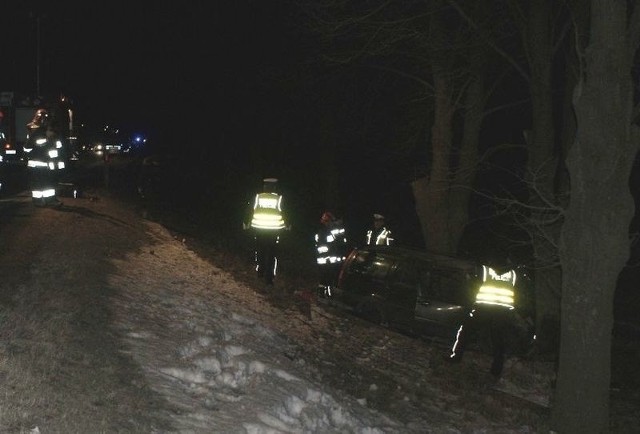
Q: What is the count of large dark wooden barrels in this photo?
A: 0